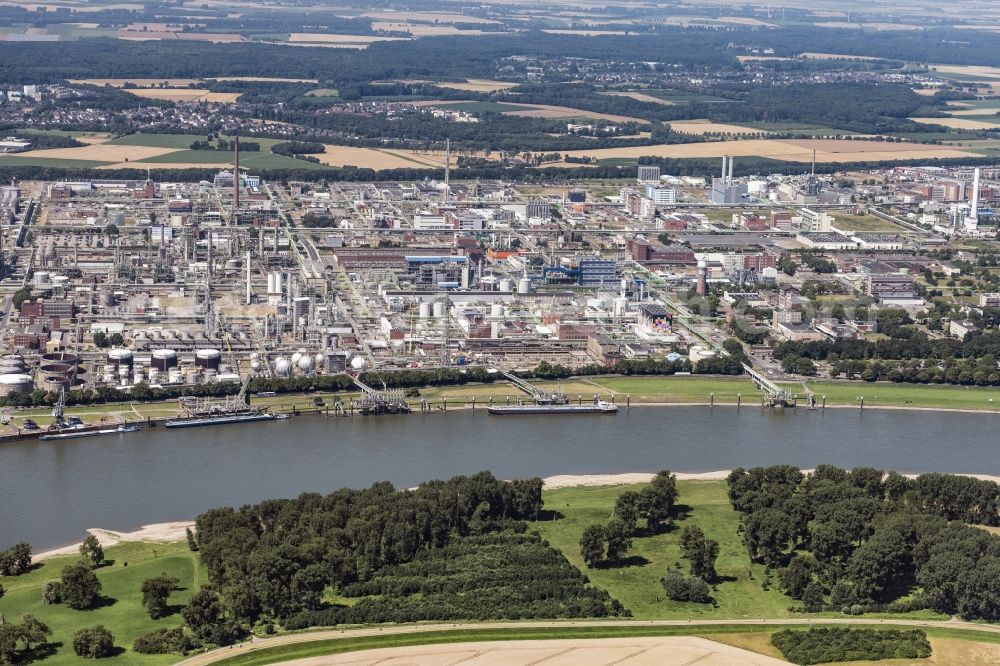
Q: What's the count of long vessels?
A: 3